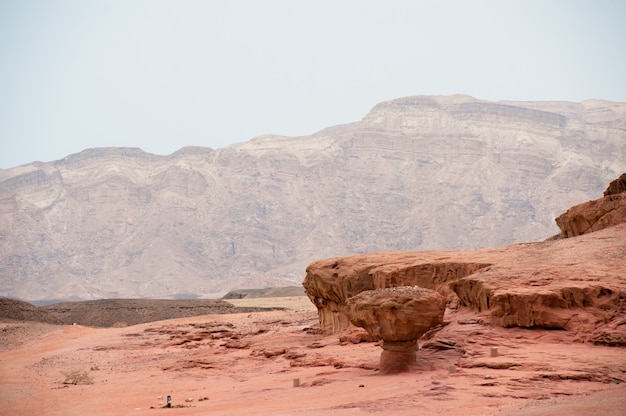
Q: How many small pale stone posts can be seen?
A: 3